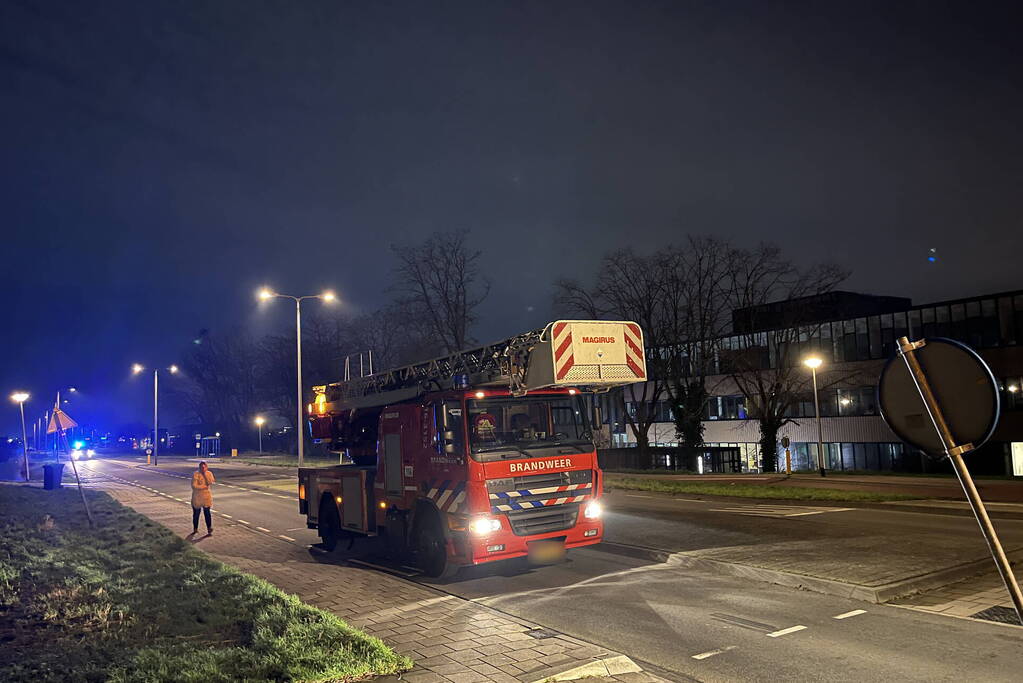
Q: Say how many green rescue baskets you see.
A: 0